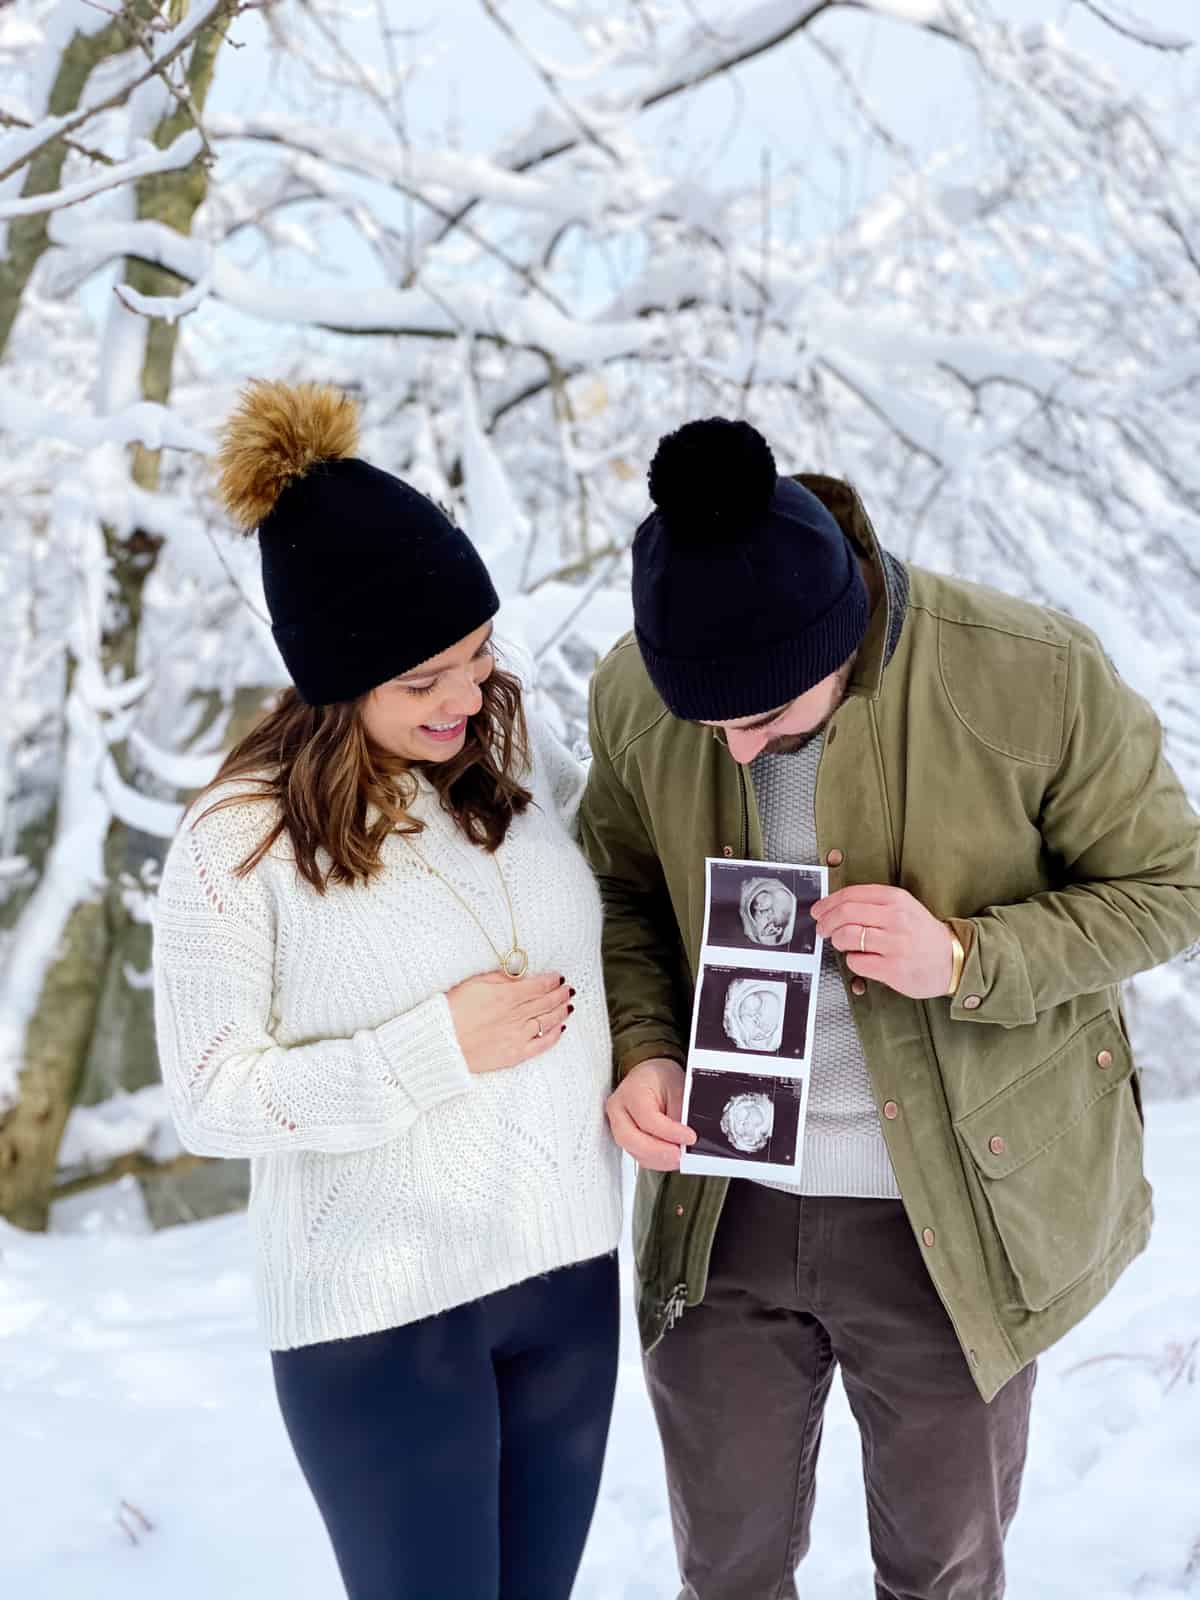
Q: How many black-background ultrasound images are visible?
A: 3